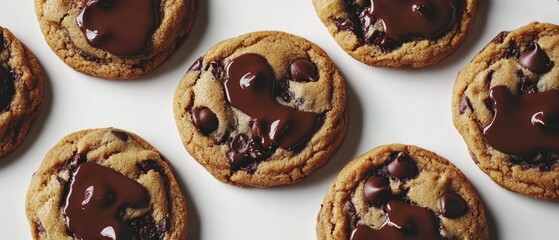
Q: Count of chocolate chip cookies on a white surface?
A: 7